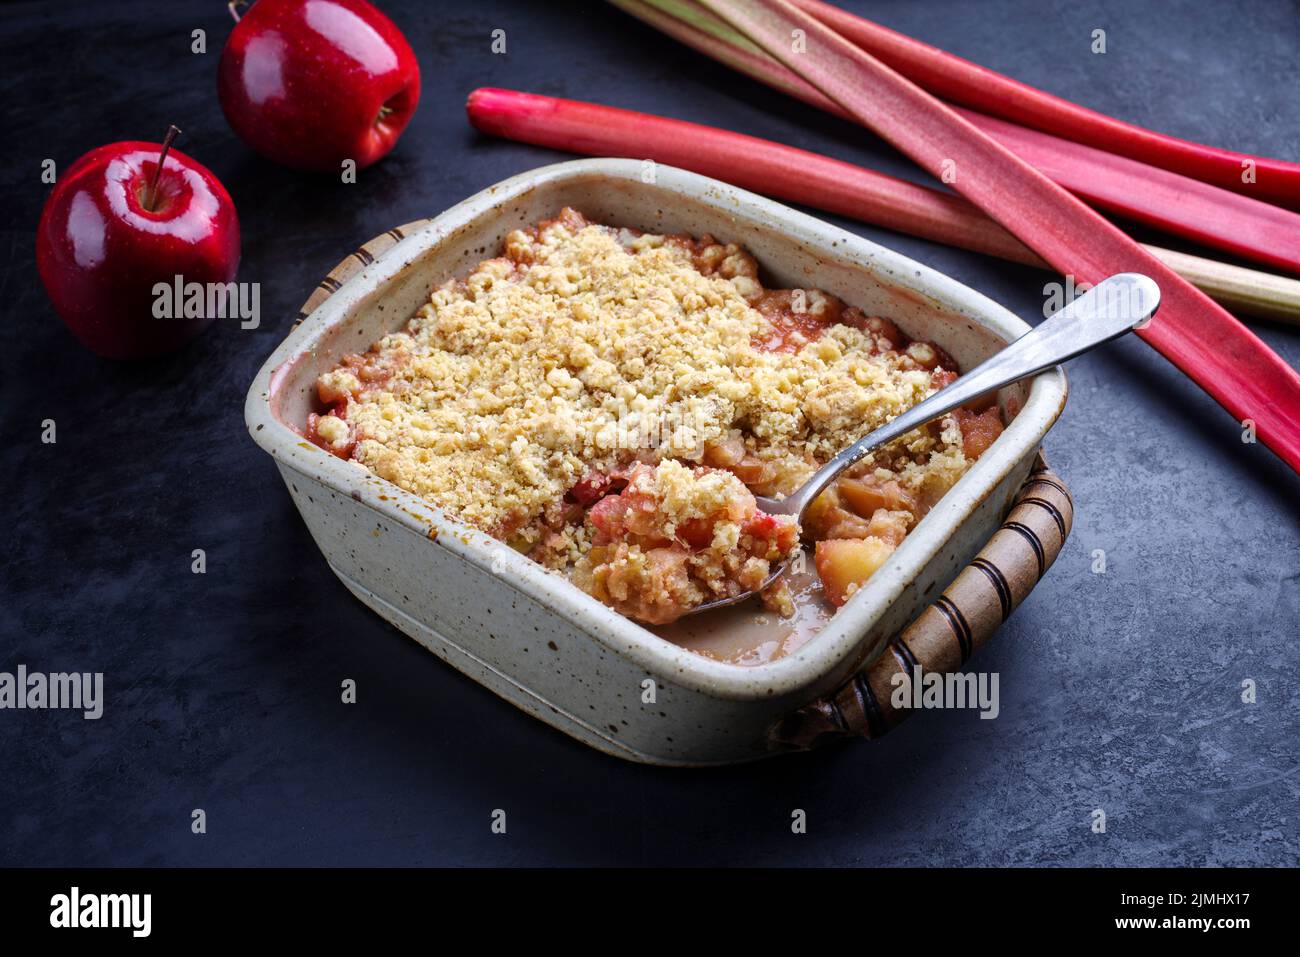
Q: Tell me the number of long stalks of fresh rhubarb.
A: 4